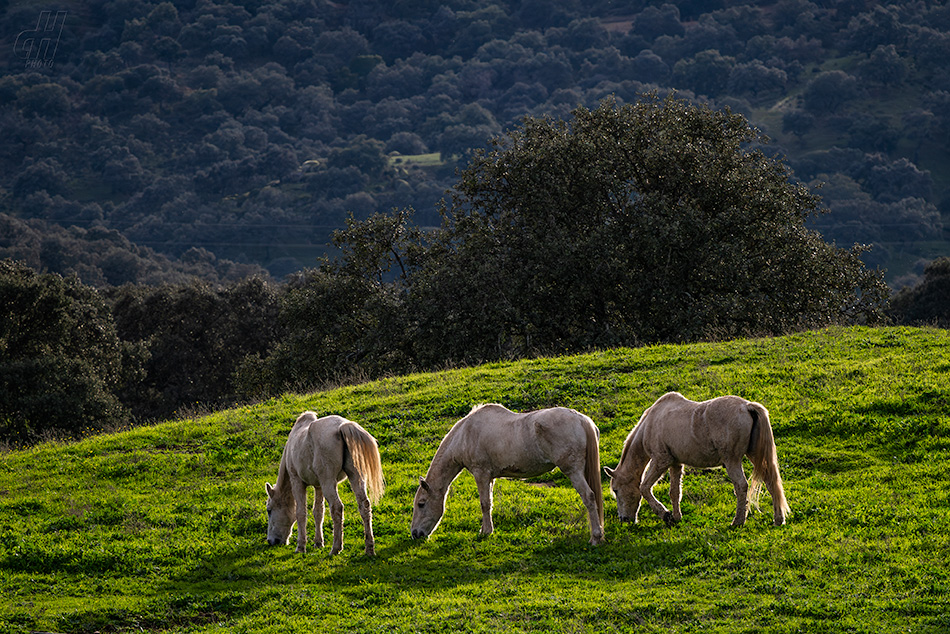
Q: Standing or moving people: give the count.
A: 0